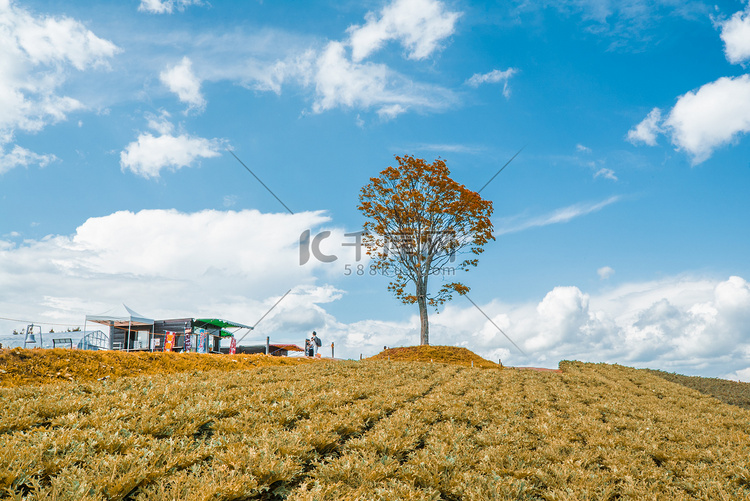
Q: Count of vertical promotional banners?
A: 4